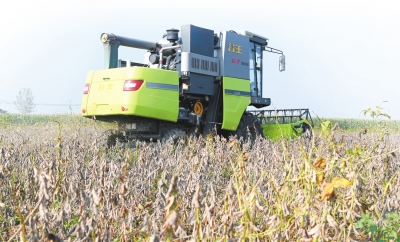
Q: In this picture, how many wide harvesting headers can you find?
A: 1